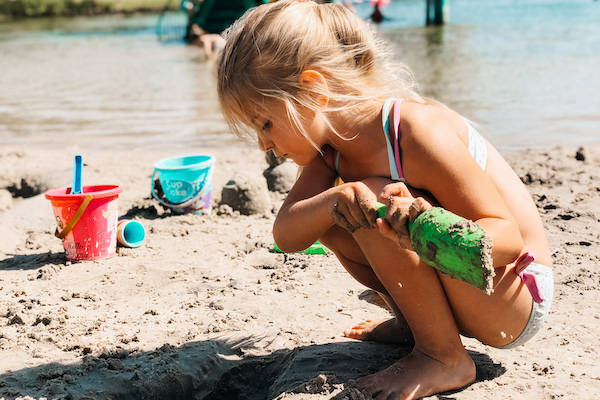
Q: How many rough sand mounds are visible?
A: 2